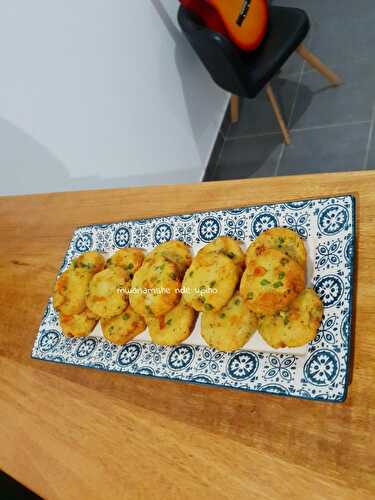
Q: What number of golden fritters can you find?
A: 15